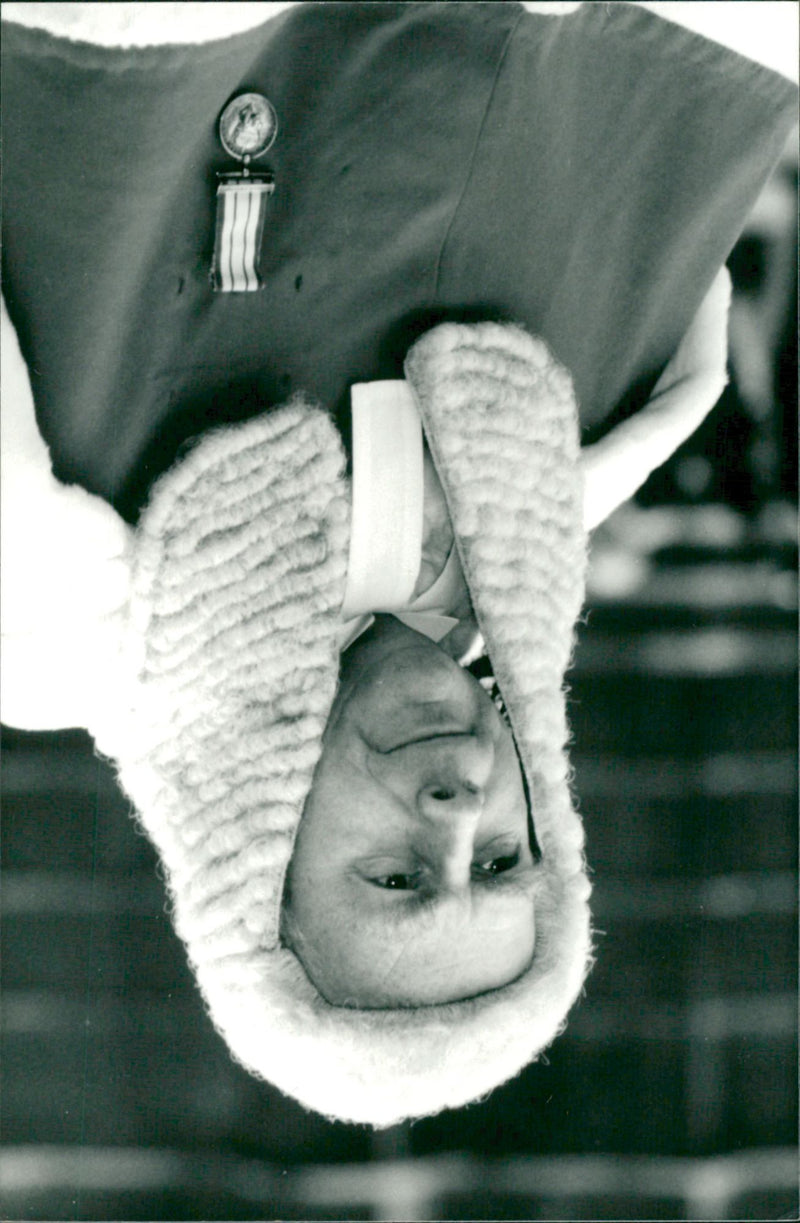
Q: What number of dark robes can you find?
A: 1